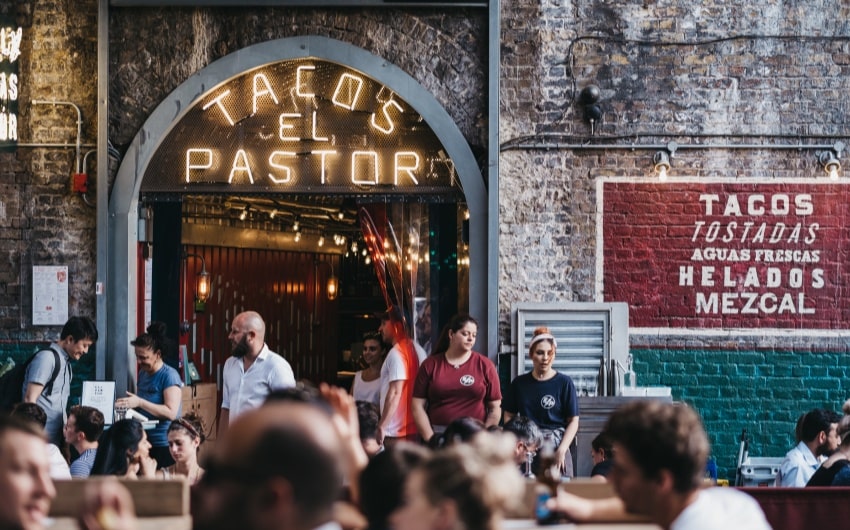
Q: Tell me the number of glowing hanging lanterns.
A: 2